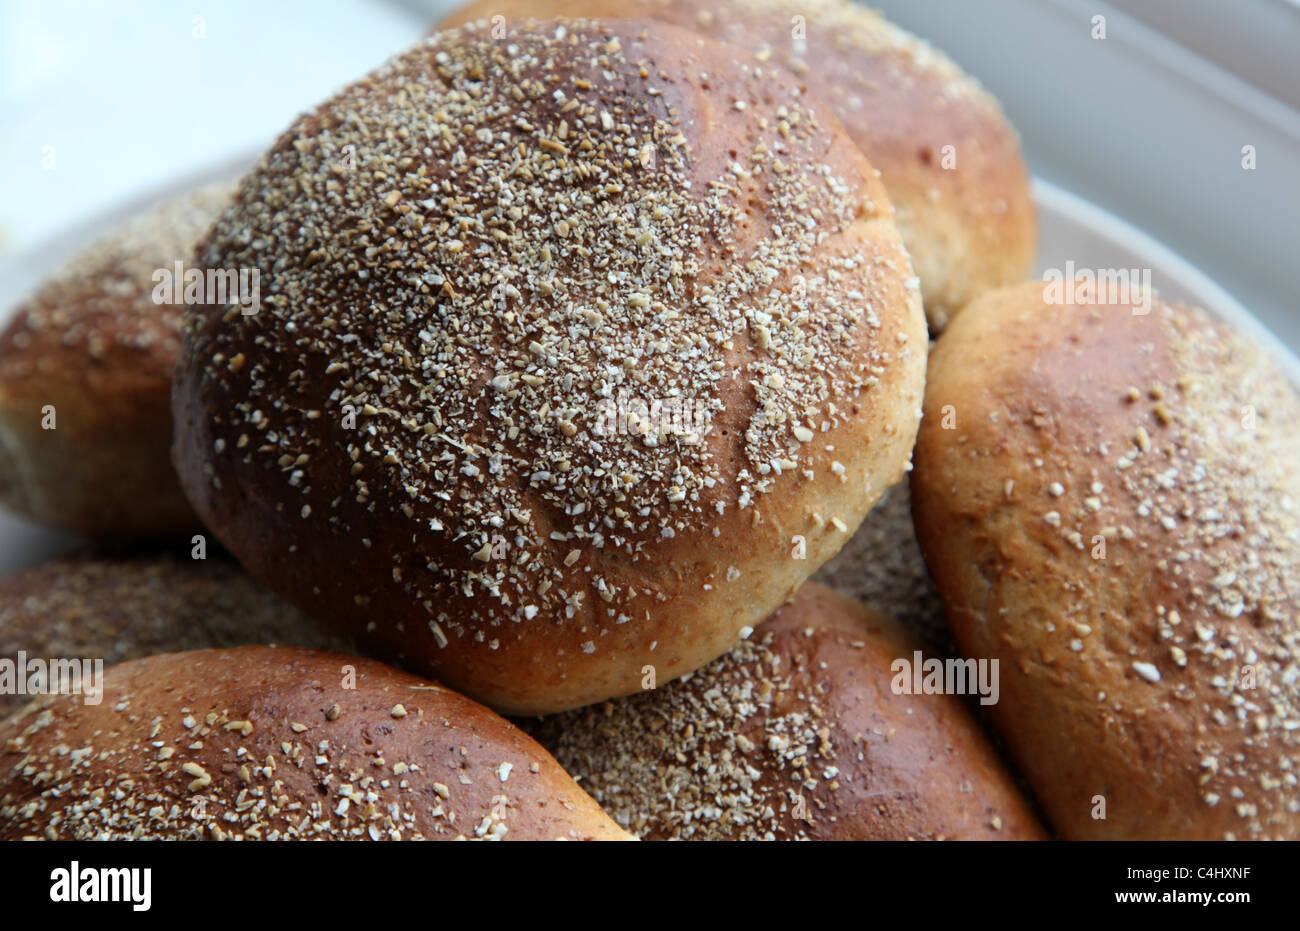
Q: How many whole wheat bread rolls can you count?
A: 8